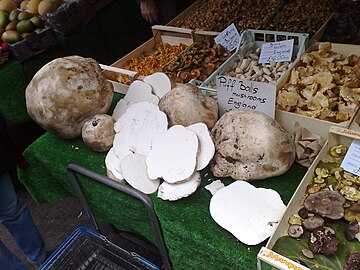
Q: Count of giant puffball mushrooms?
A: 4